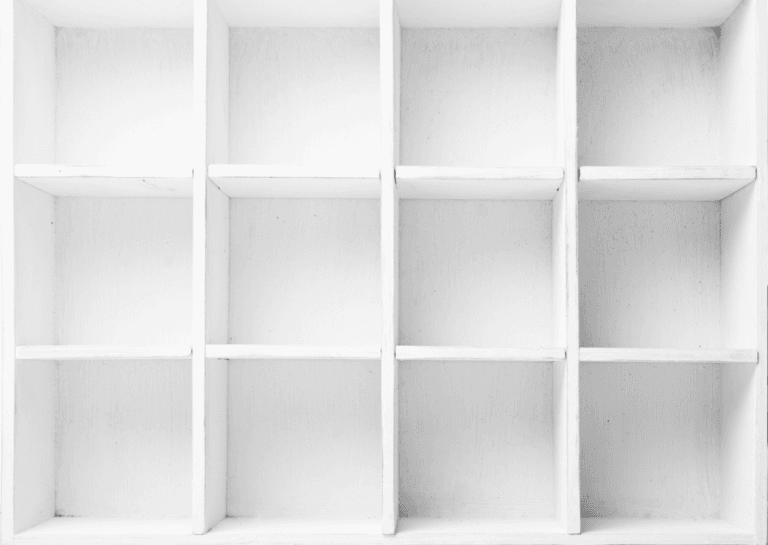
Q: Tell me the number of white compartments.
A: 12